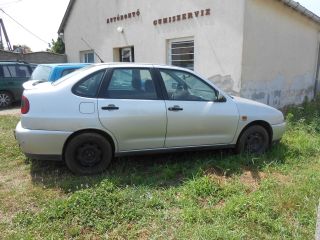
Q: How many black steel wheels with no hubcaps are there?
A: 2